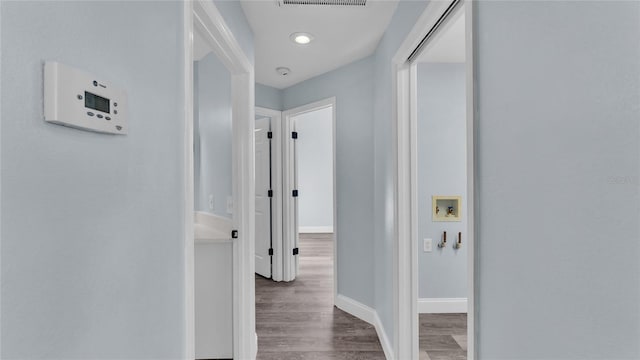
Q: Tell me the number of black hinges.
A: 6